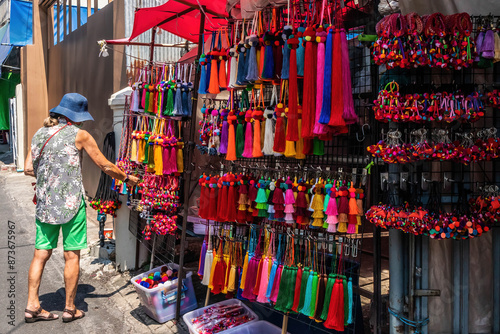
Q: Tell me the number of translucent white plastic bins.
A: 3